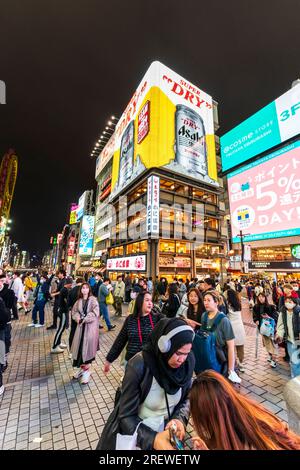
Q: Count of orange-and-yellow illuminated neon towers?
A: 1